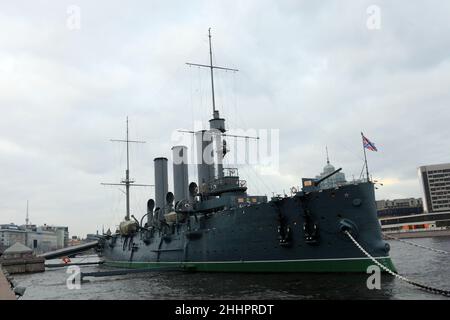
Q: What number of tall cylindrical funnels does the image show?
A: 3